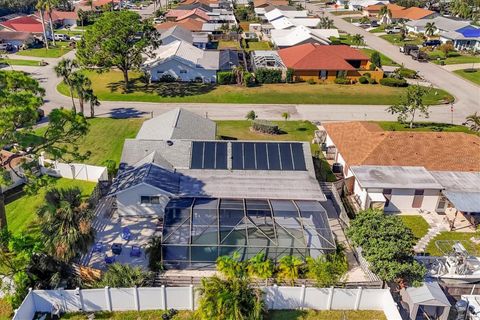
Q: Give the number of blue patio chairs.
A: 4